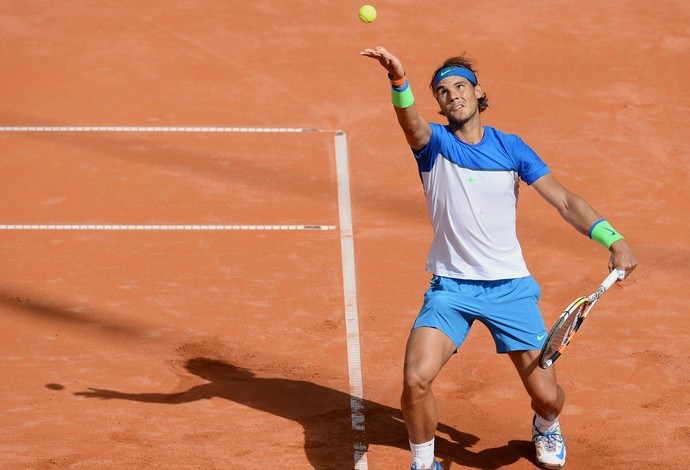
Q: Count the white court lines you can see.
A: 3